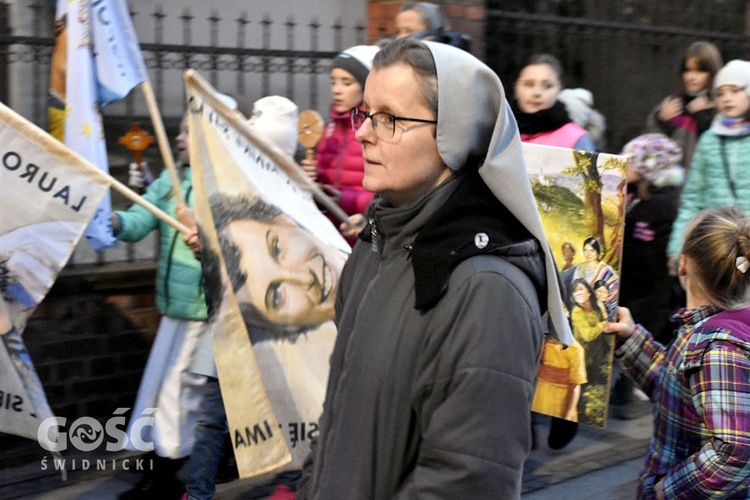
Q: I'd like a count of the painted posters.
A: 1